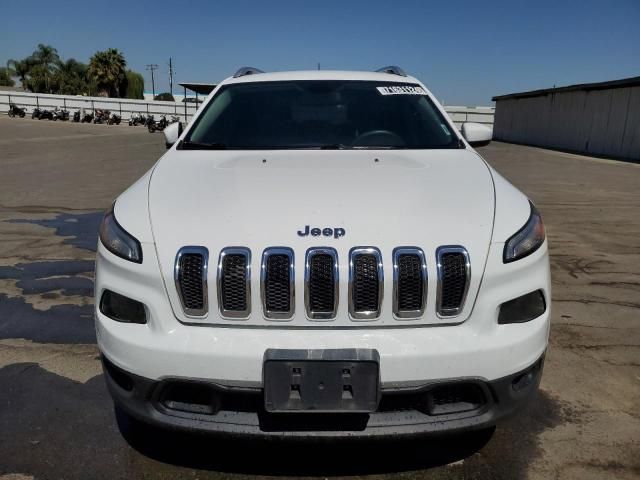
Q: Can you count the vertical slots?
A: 7